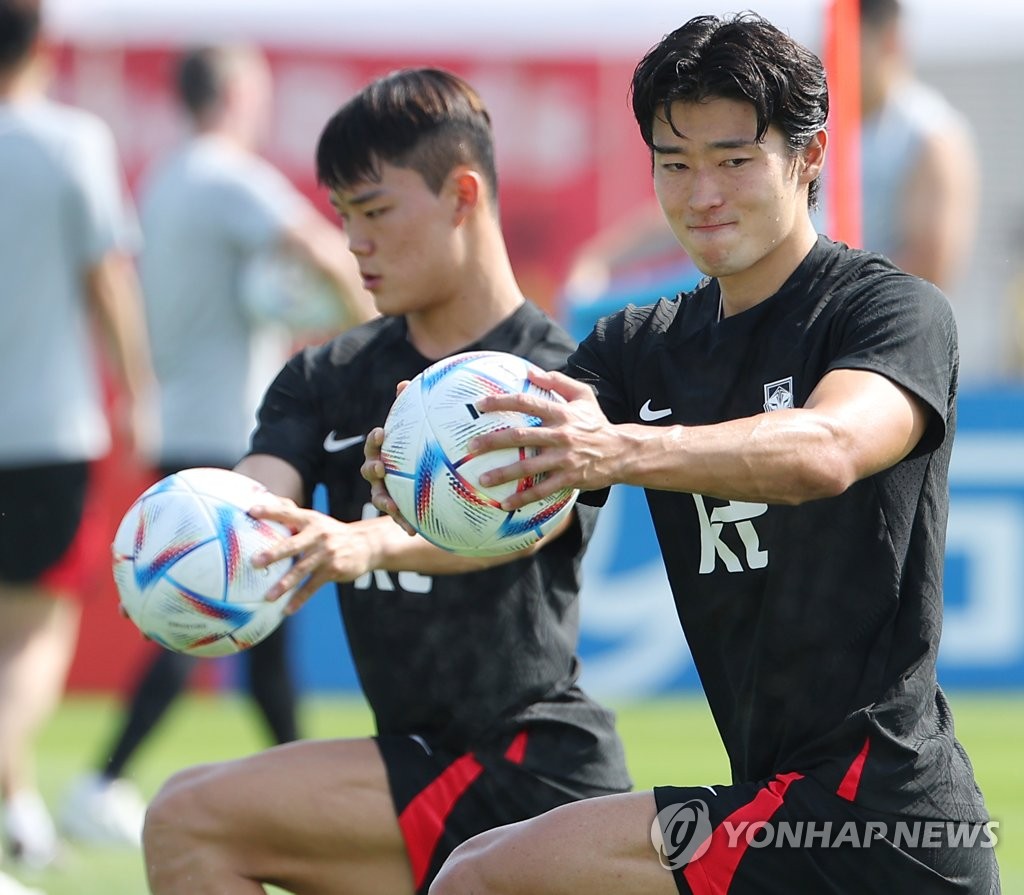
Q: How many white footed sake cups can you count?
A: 0